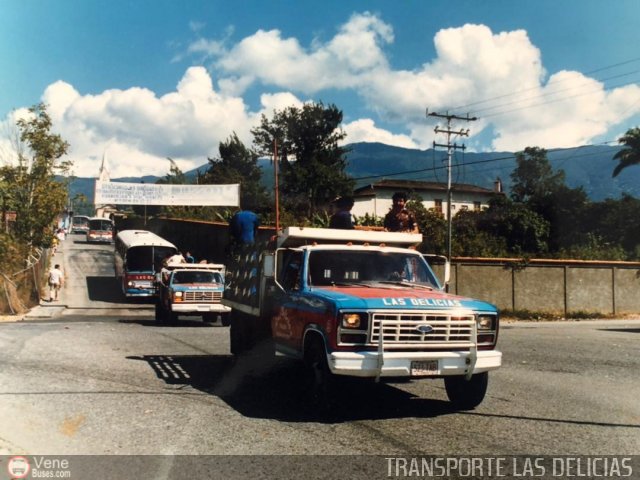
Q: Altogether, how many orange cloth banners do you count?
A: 0